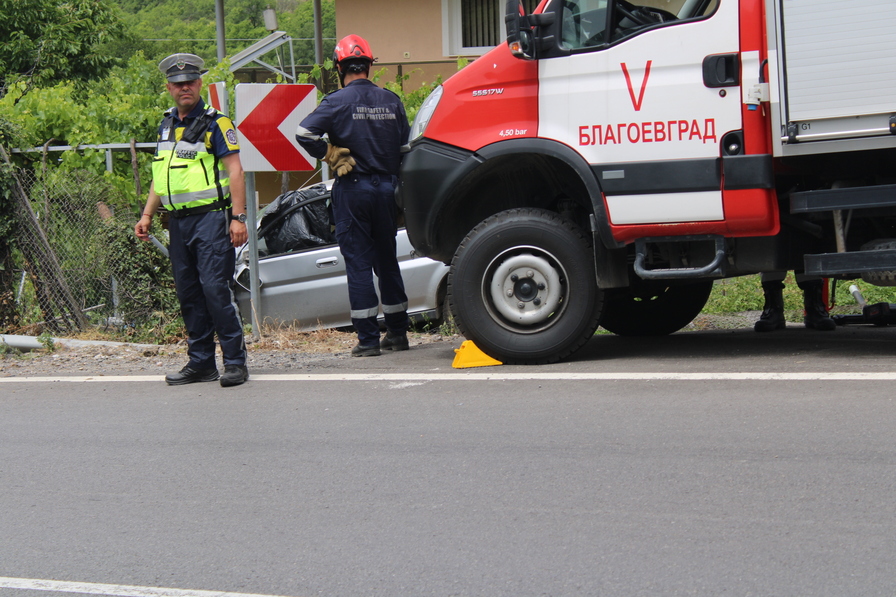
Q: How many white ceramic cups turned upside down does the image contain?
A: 0